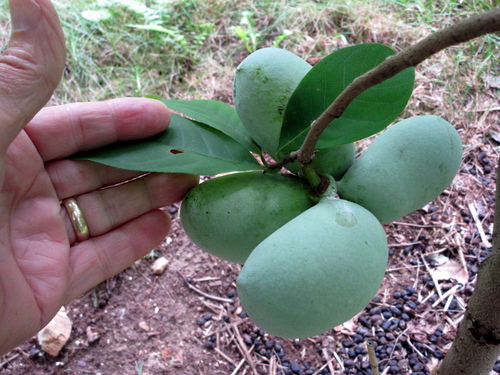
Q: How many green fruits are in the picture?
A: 5